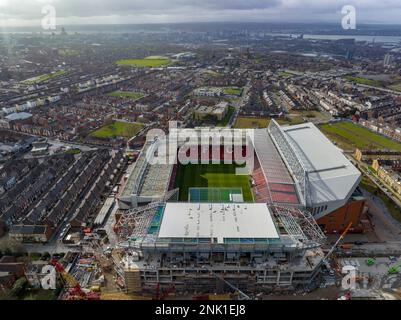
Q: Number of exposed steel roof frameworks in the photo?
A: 2